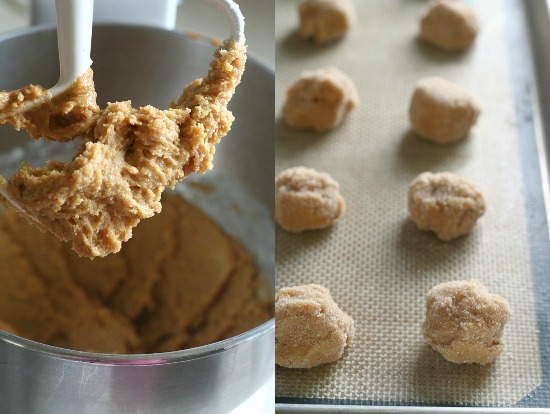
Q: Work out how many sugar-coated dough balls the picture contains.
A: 8